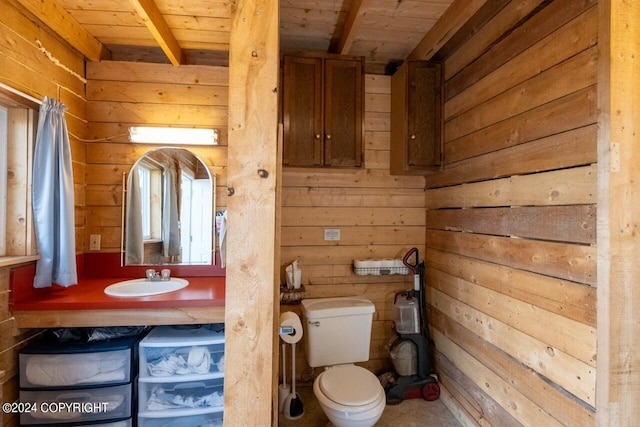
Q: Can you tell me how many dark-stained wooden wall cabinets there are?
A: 2